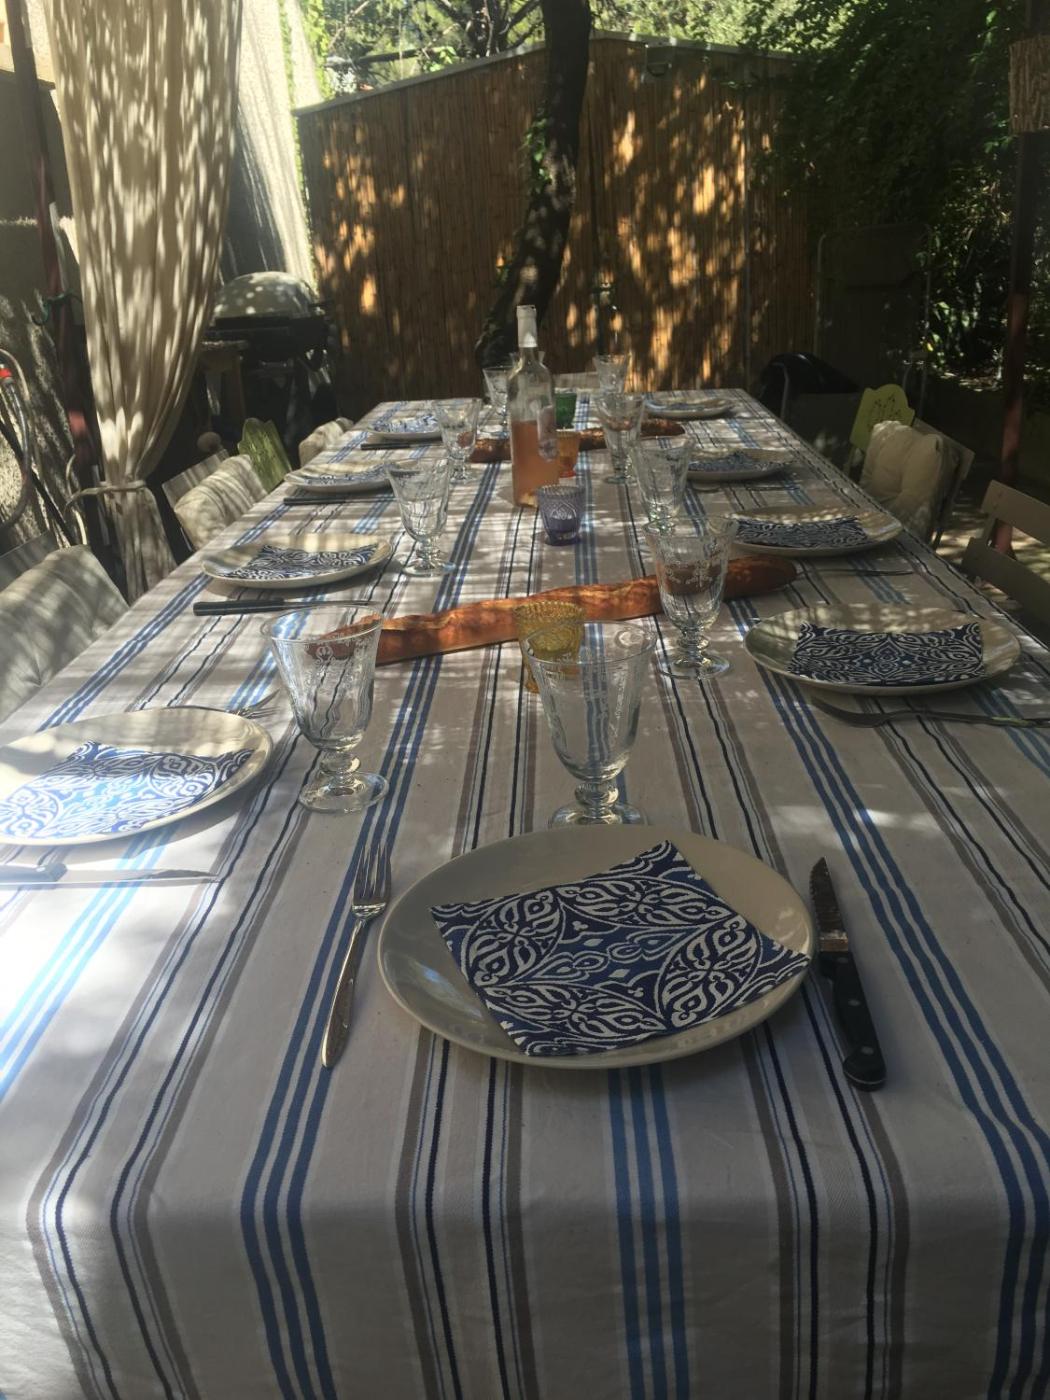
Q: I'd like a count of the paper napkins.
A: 9